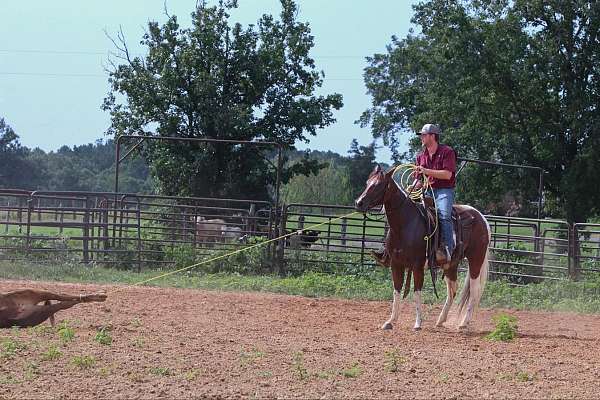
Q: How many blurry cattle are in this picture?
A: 3